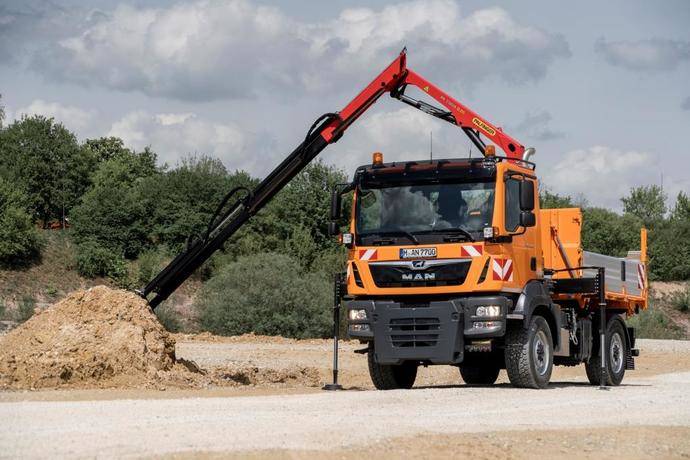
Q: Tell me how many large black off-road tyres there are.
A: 4